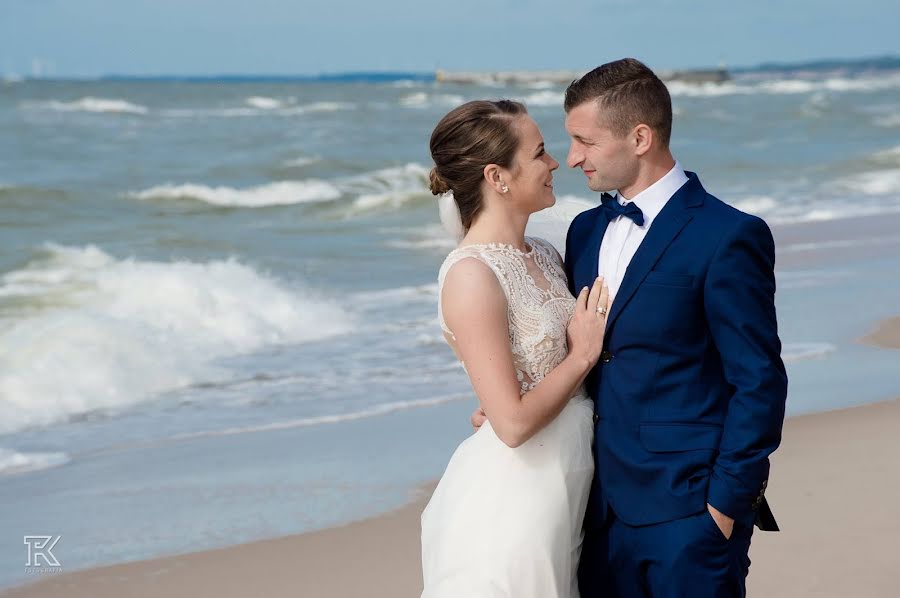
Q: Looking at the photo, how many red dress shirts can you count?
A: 0